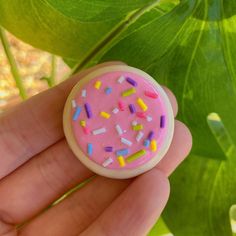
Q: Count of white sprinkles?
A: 11